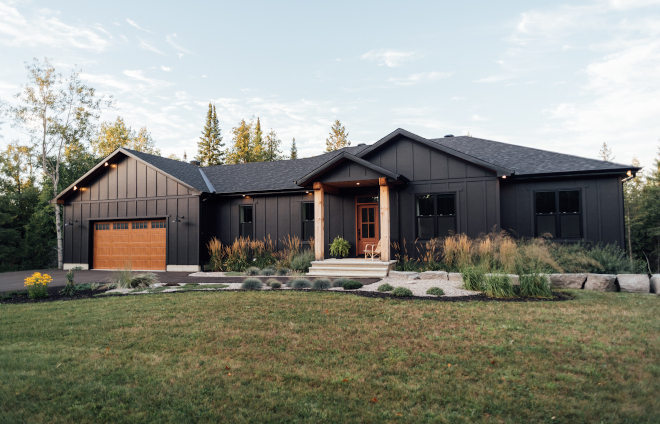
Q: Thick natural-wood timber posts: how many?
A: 2